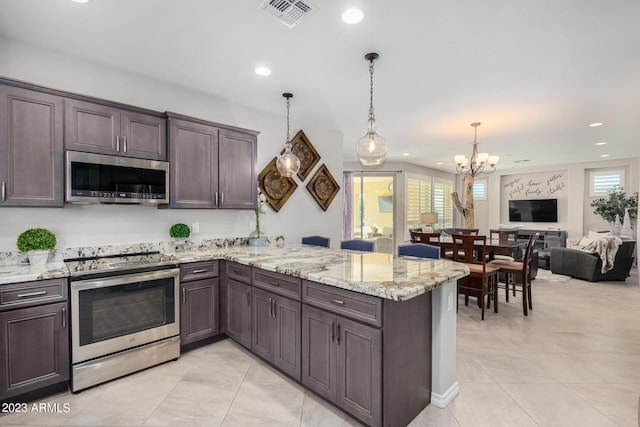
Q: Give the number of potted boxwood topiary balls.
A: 2